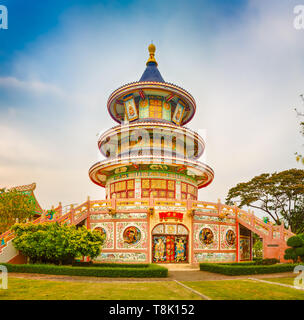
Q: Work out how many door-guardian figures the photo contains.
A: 2